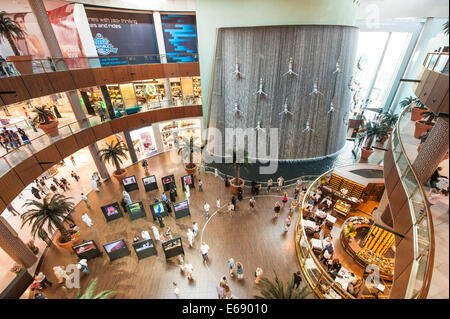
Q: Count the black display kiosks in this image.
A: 12